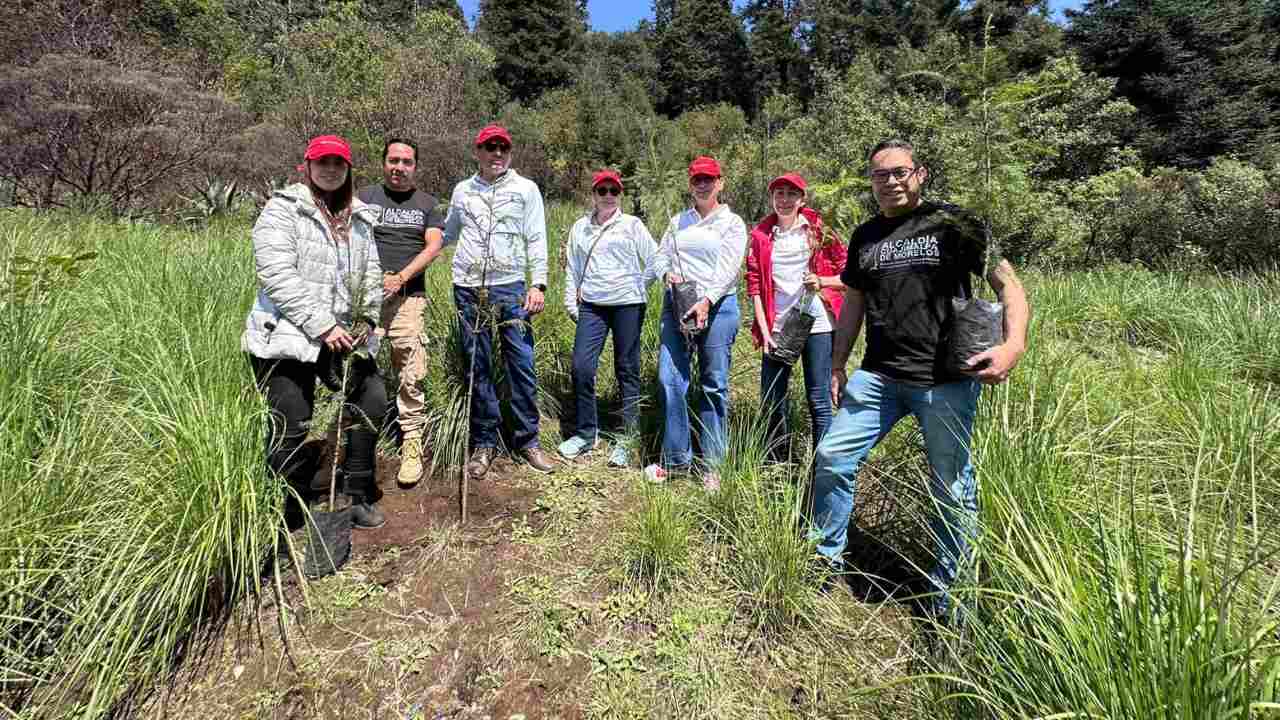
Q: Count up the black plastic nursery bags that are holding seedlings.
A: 4